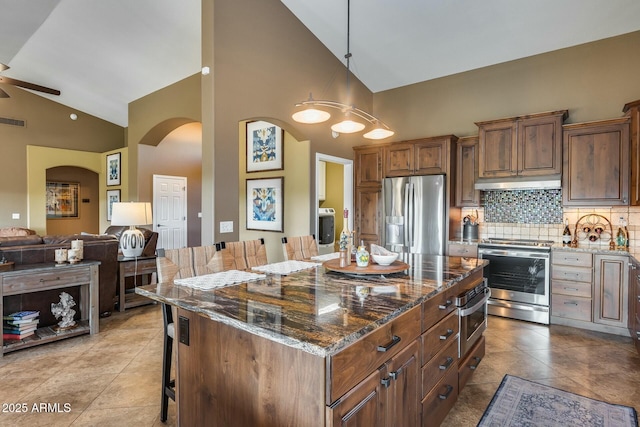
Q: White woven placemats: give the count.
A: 3